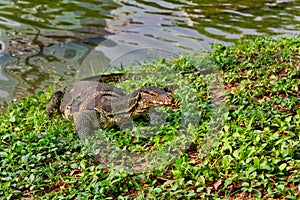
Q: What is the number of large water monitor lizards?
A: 1